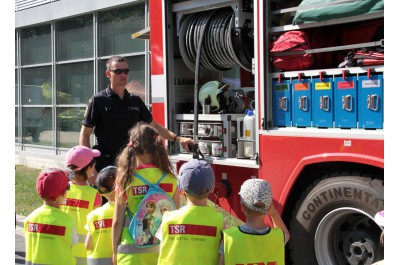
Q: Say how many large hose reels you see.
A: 1